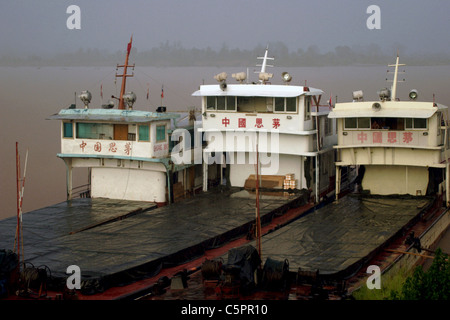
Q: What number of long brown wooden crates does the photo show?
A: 2